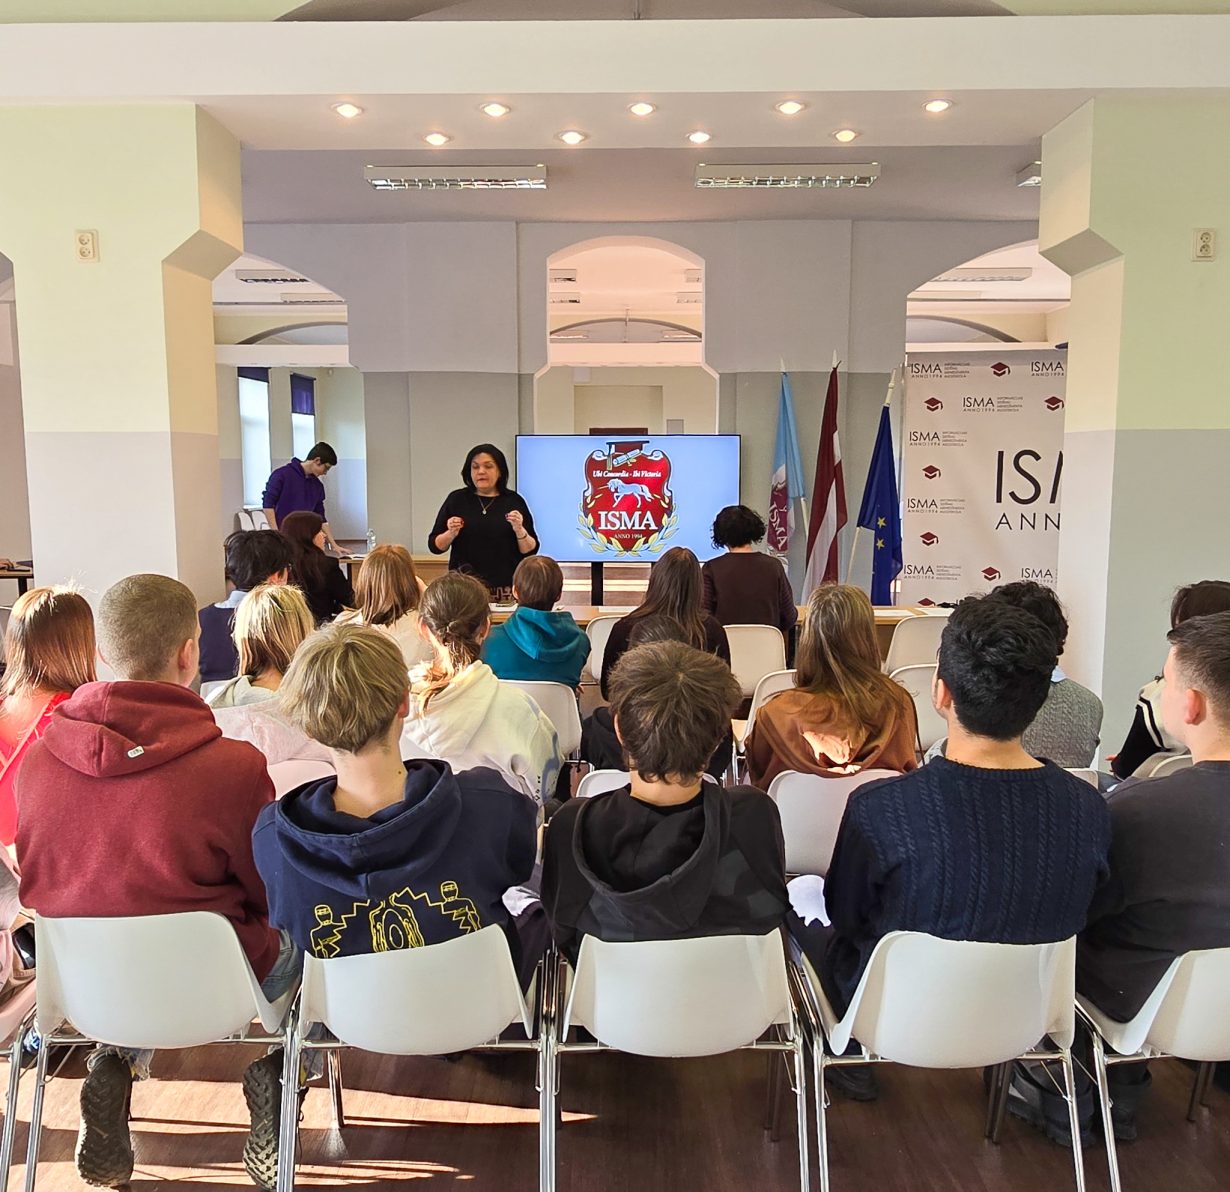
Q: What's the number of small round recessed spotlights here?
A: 9